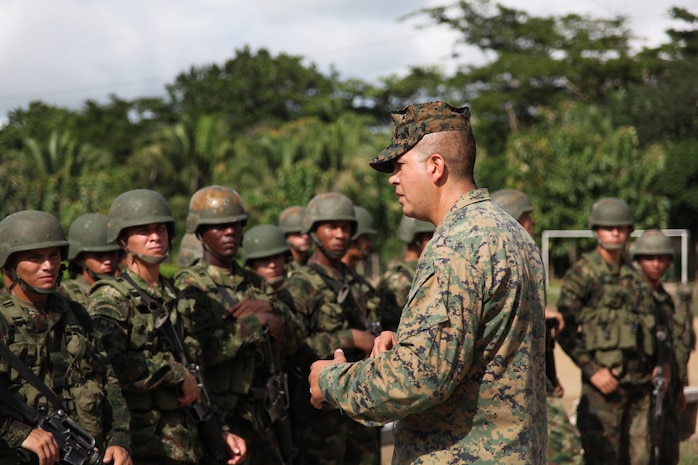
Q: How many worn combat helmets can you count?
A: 13